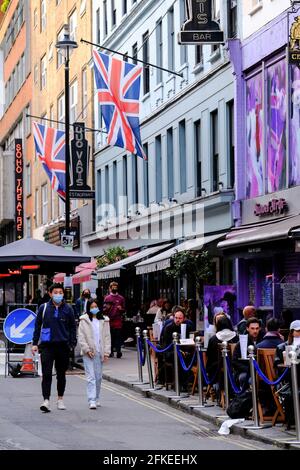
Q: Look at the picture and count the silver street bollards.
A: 7